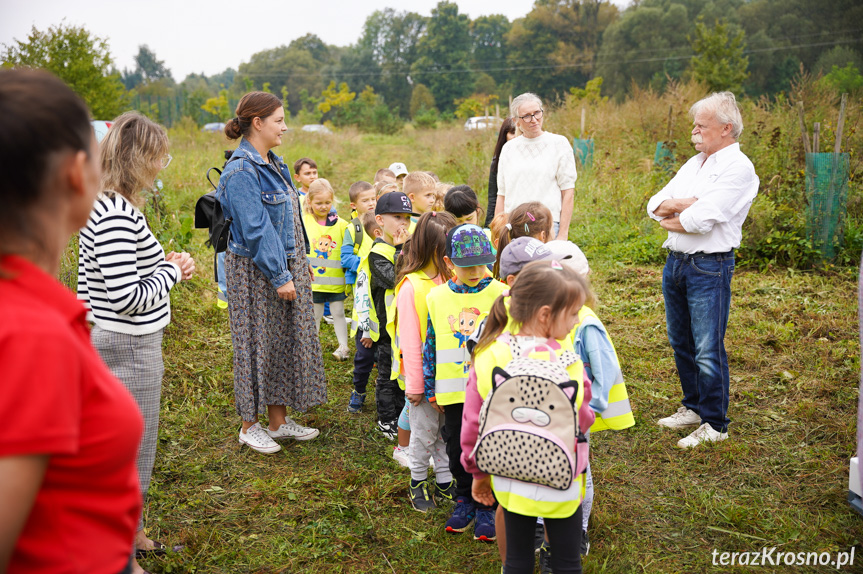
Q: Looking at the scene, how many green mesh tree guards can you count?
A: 3